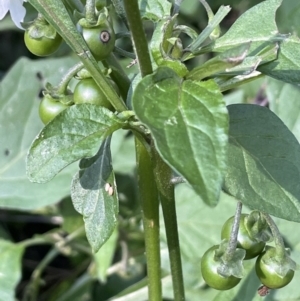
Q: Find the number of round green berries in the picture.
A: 7